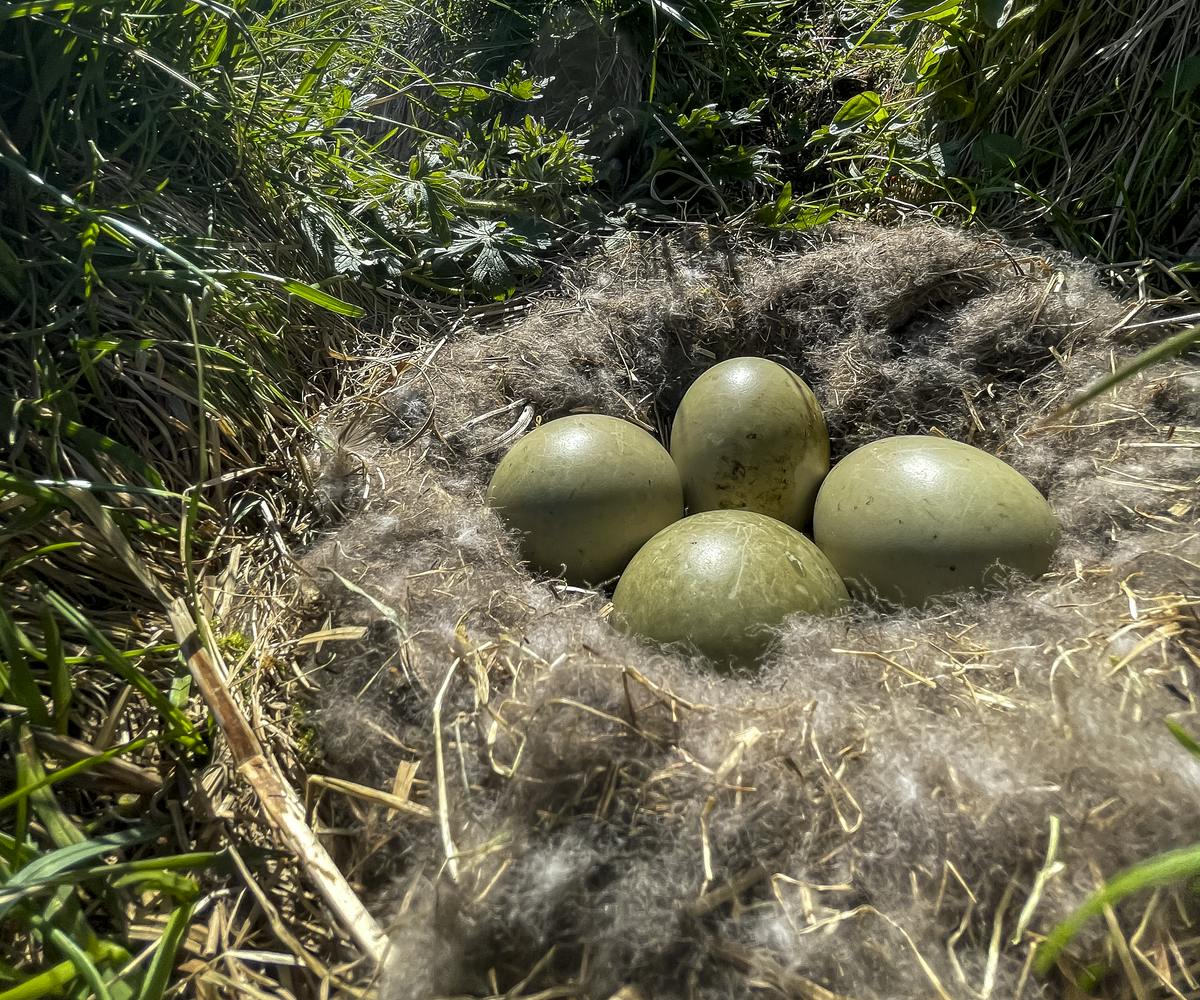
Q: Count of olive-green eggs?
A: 4